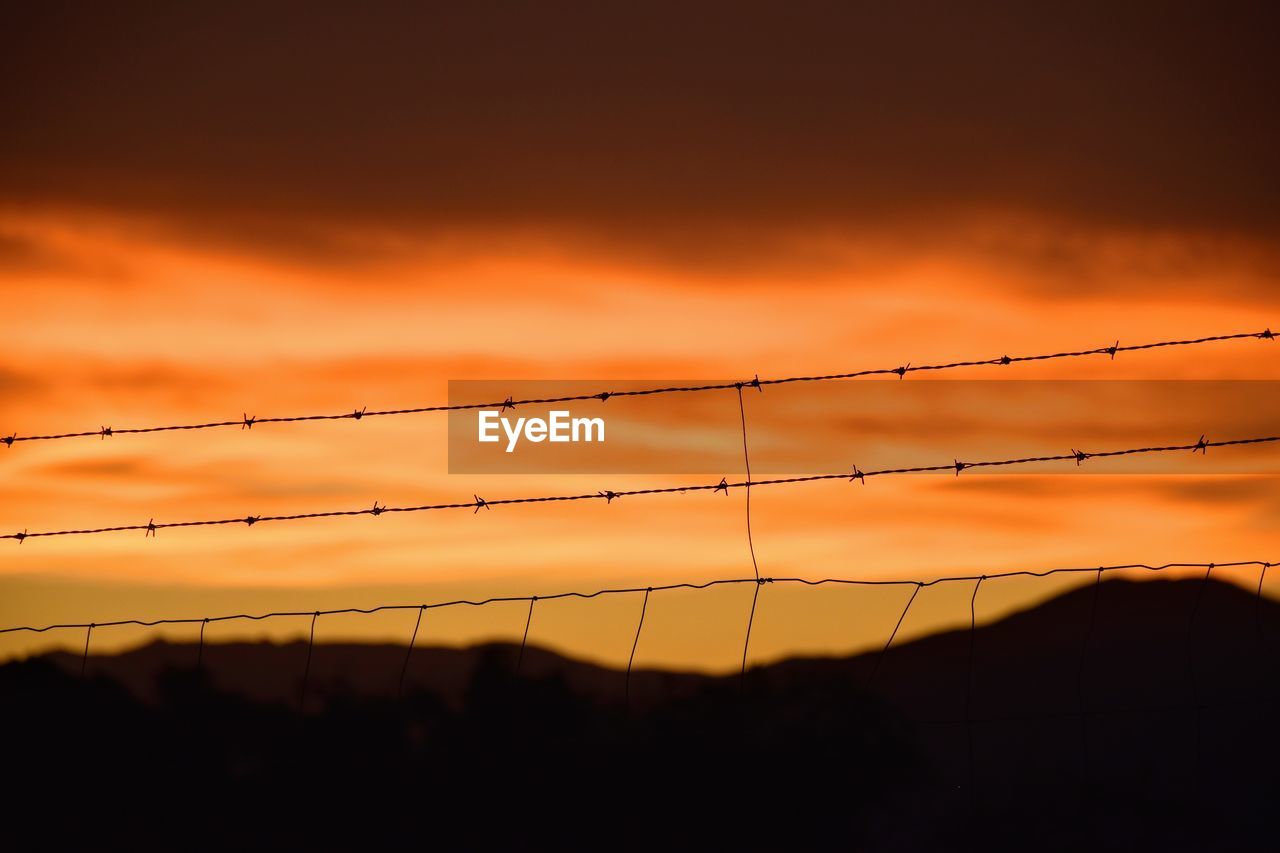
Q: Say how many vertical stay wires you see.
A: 12